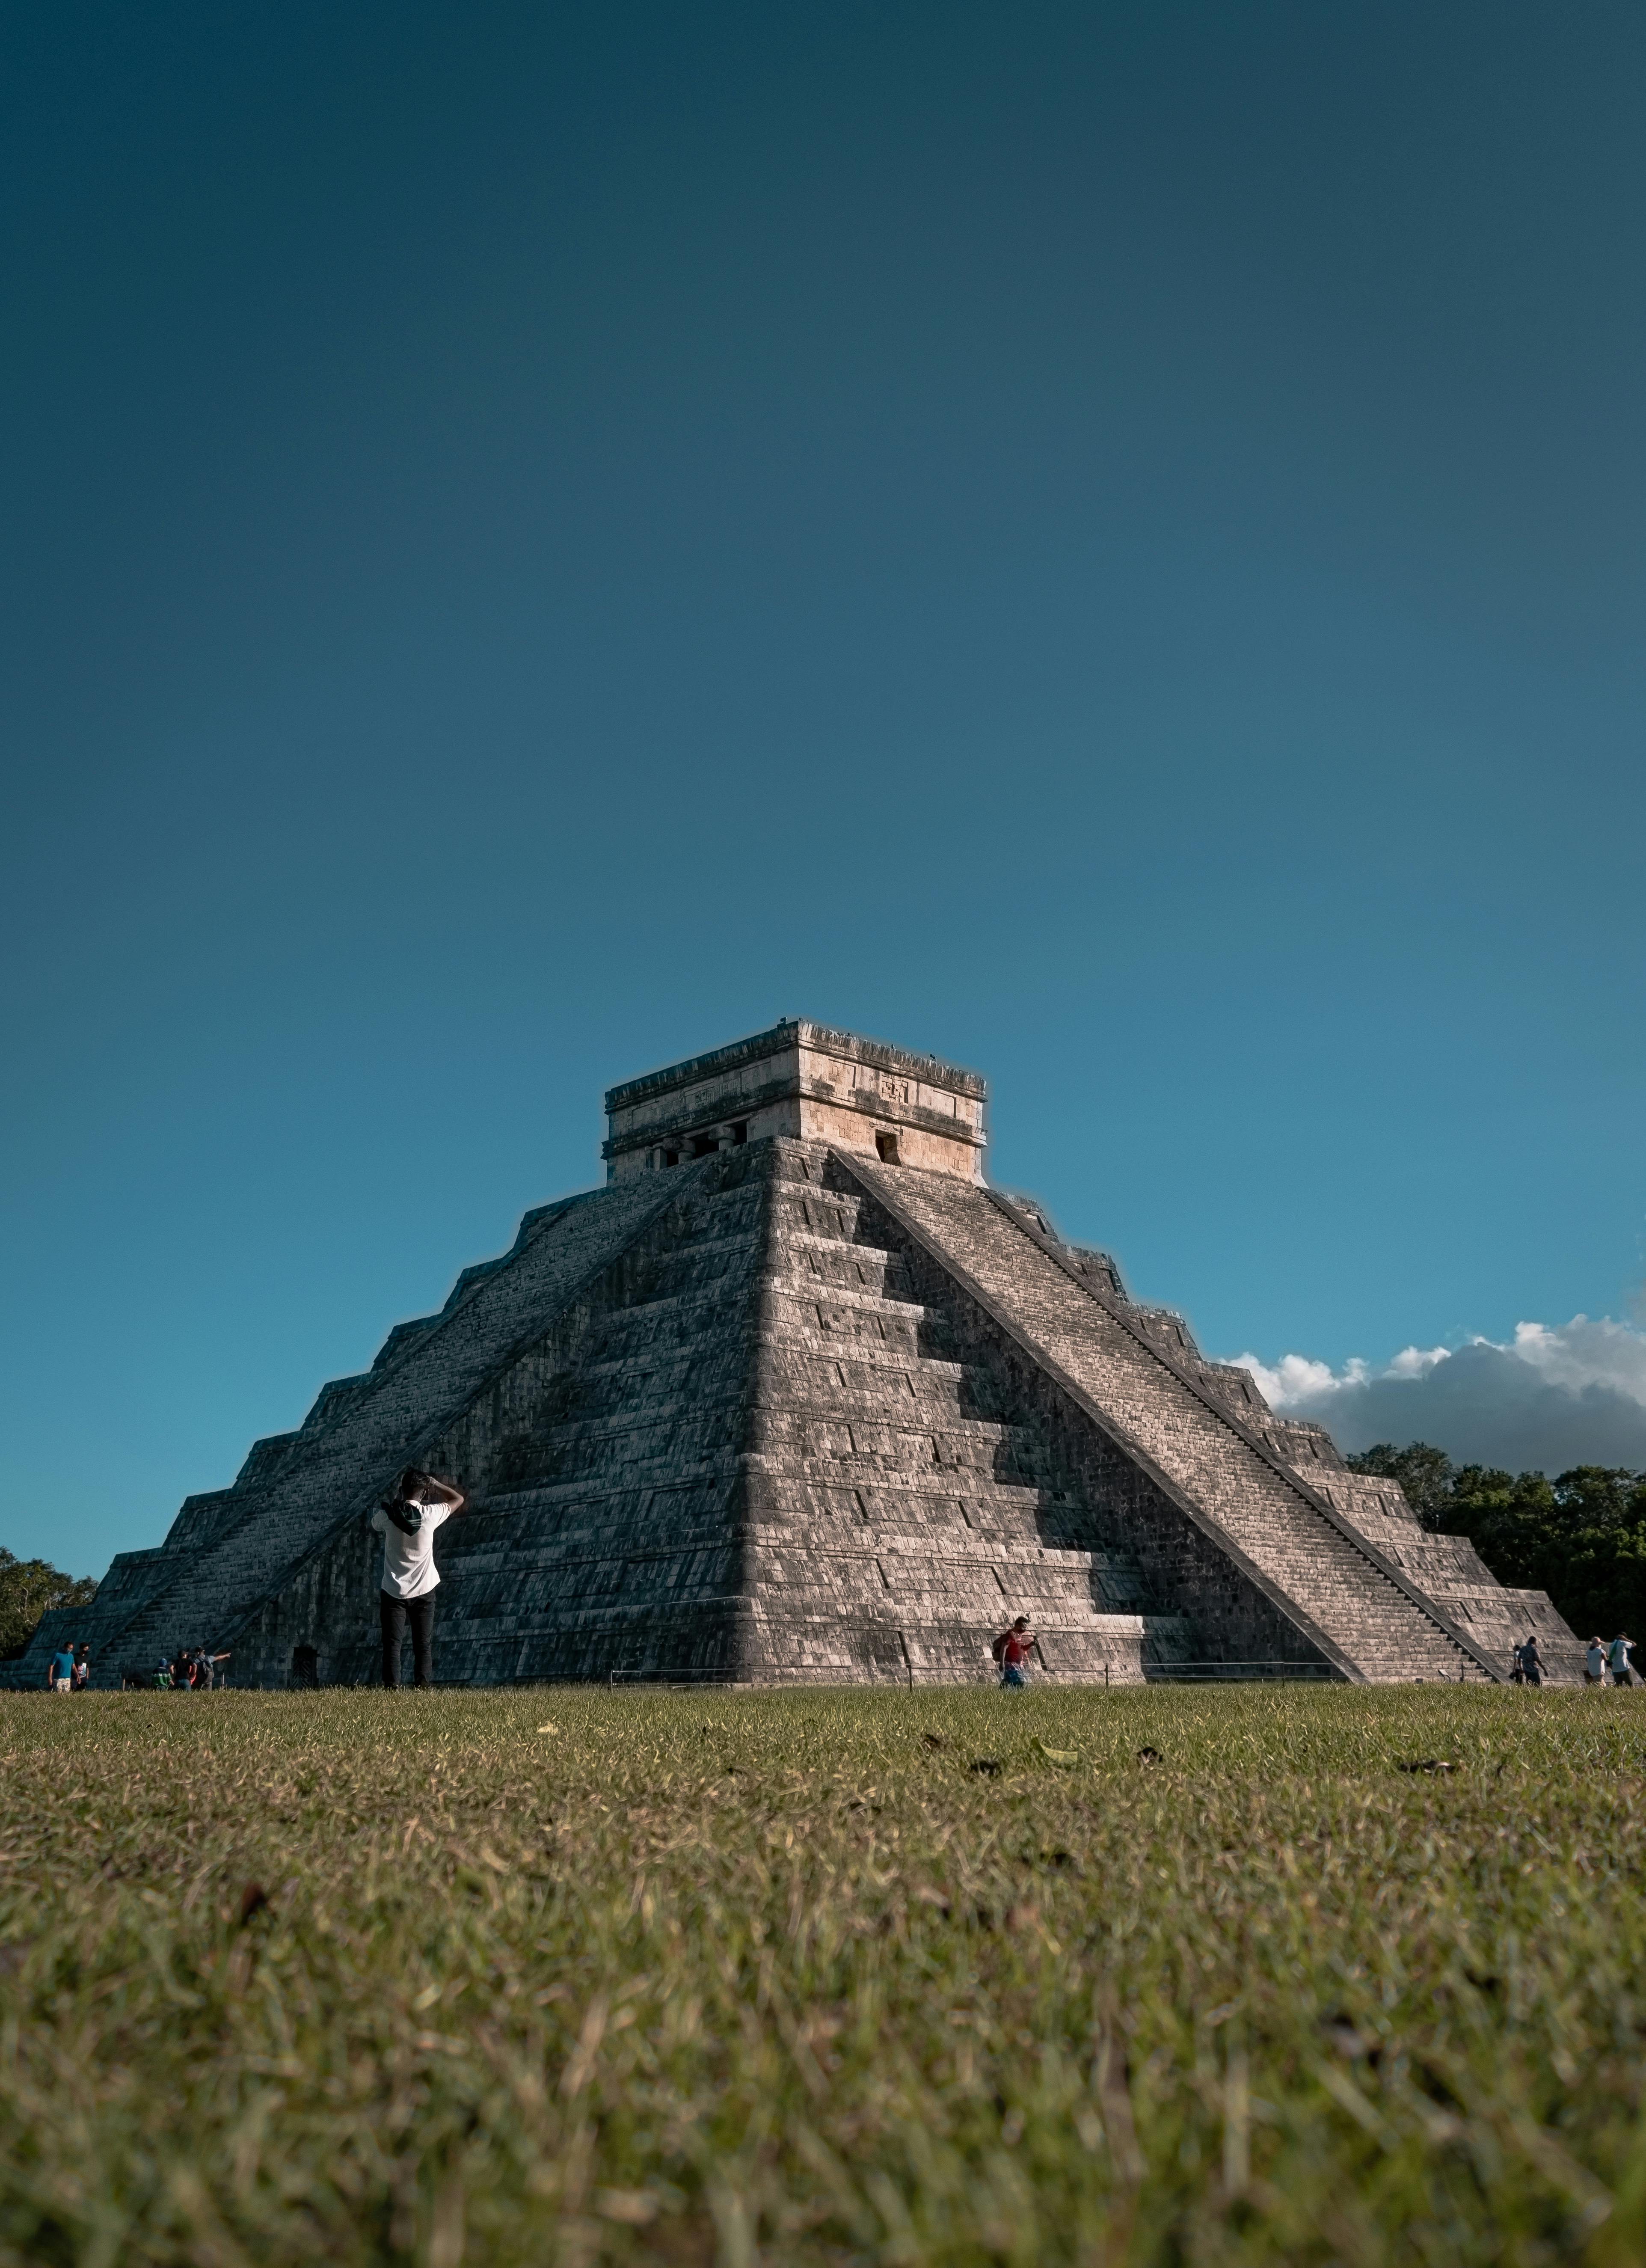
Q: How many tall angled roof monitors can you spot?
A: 0